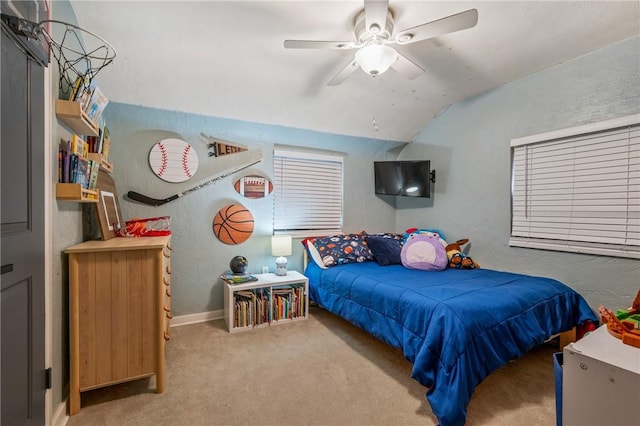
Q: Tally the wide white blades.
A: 5